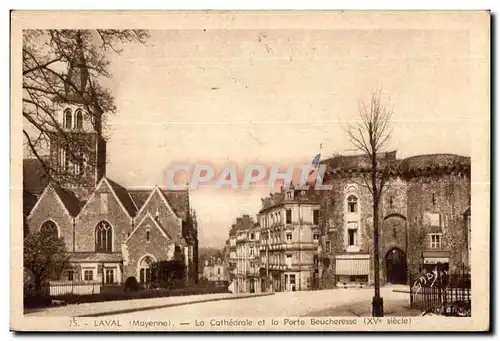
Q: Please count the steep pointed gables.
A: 4